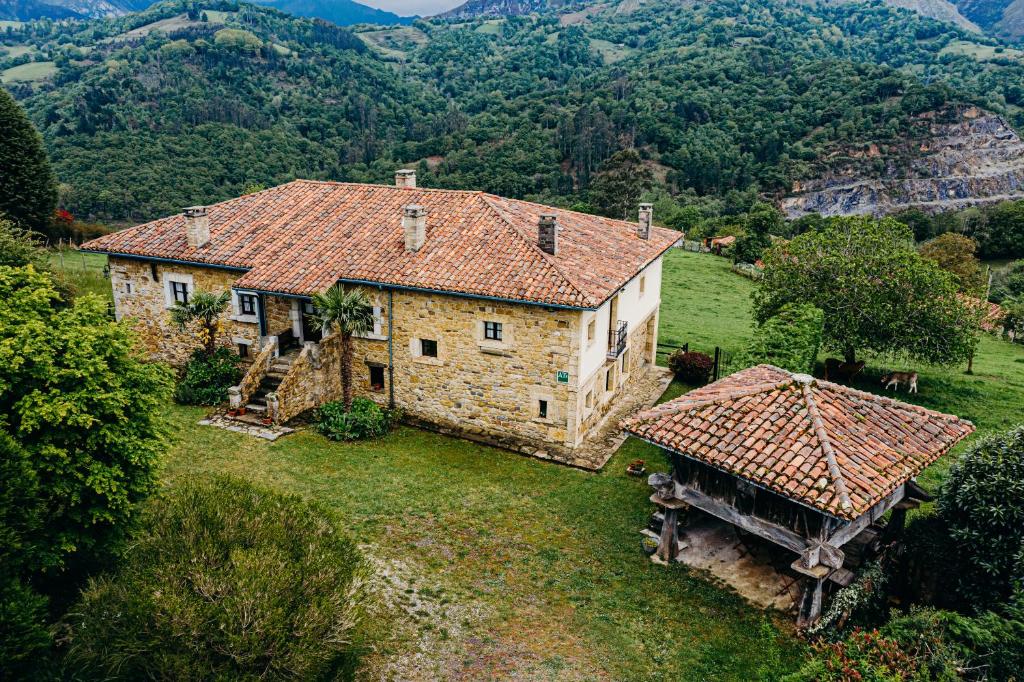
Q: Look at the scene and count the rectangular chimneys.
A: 5